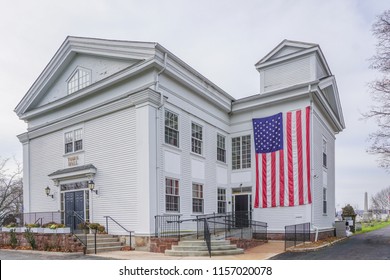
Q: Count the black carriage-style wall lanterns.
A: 2